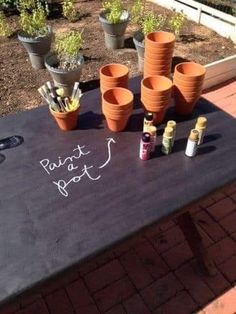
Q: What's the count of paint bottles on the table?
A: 7